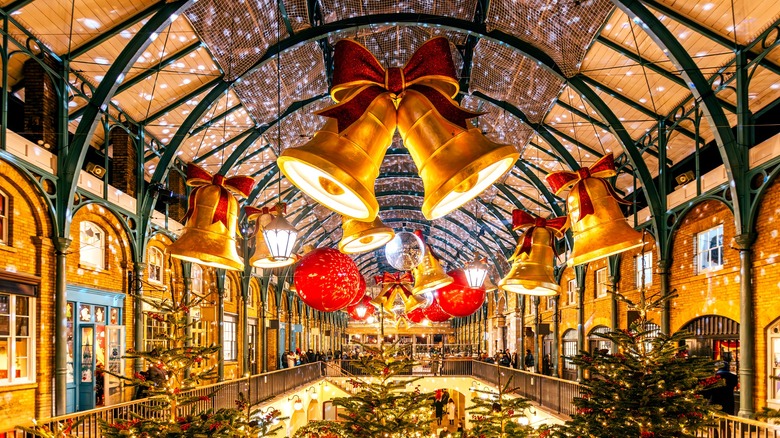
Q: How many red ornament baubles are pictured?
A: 6